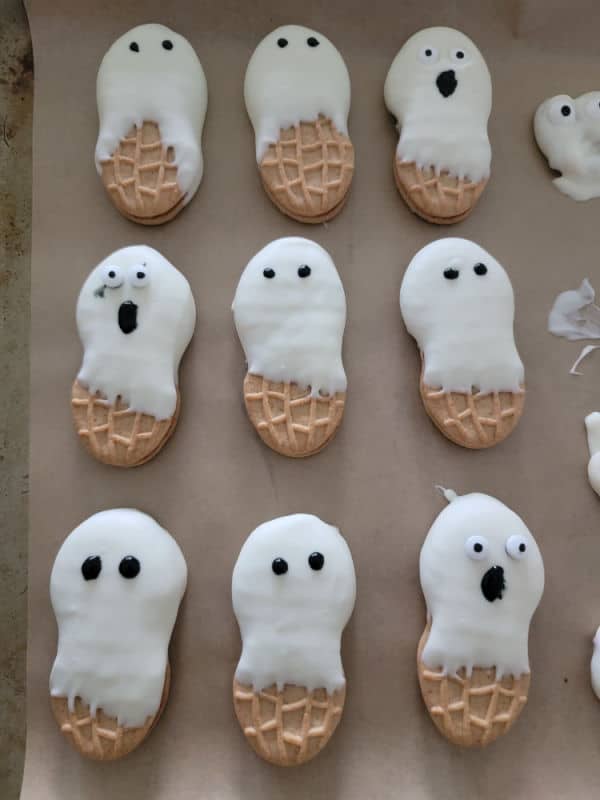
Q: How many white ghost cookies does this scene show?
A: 9